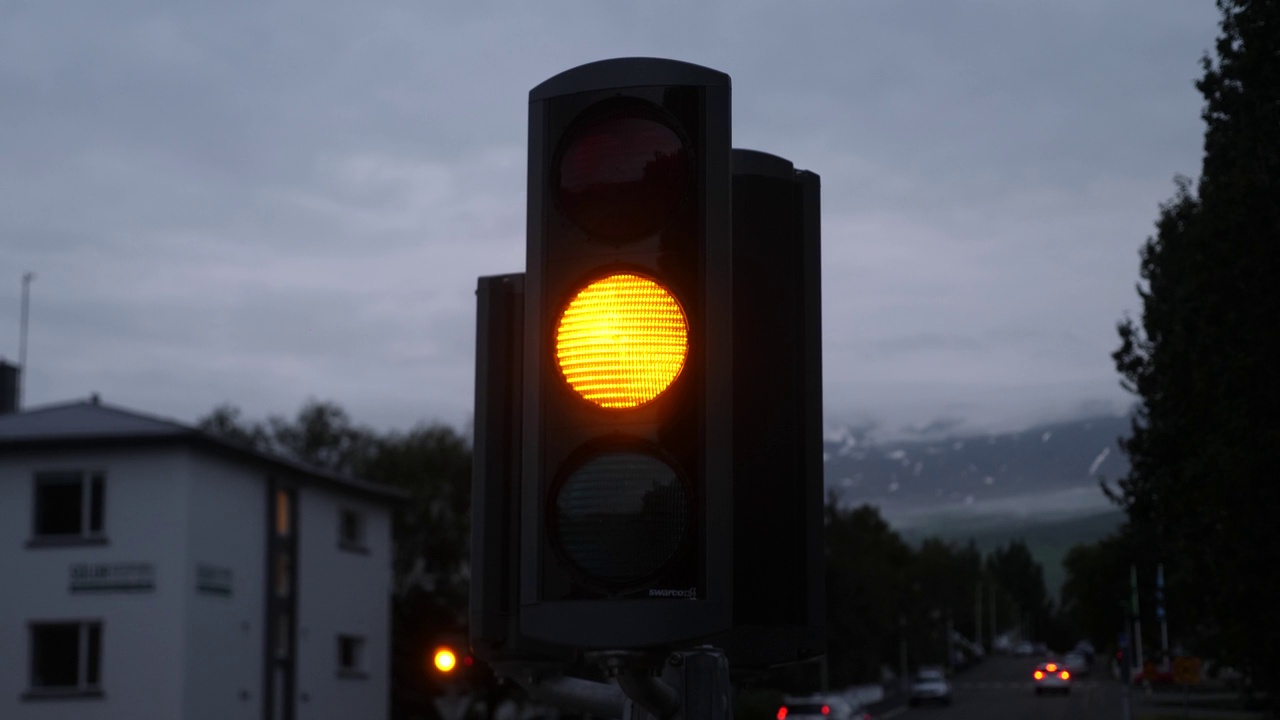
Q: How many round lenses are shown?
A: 3